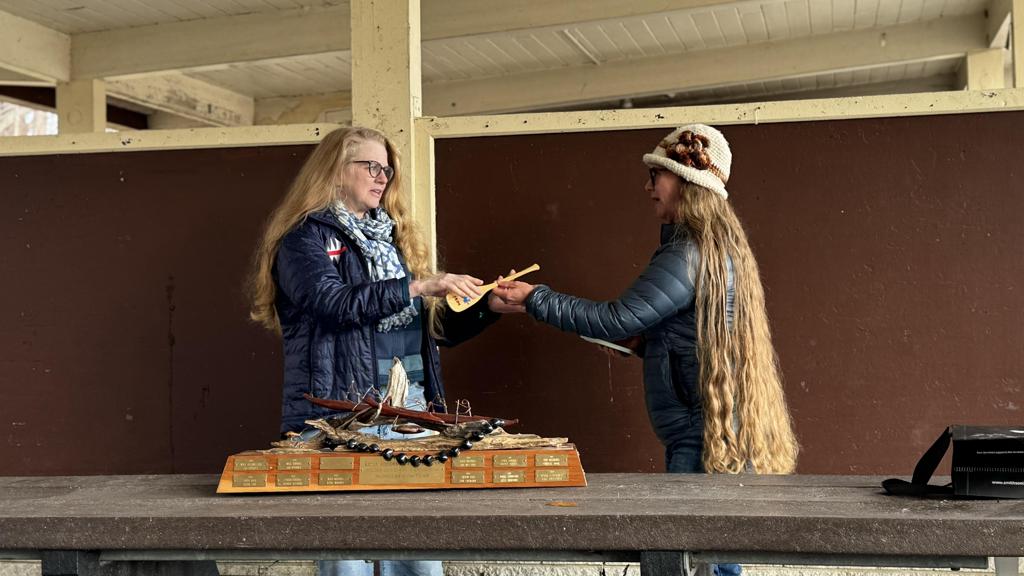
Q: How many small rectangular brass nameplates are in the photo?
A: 12